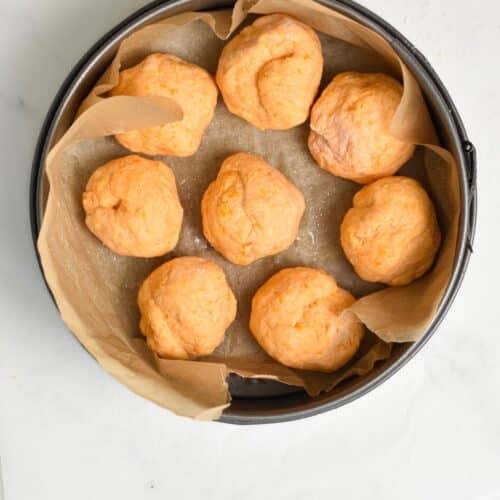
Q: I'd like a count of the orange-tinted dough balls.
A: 8